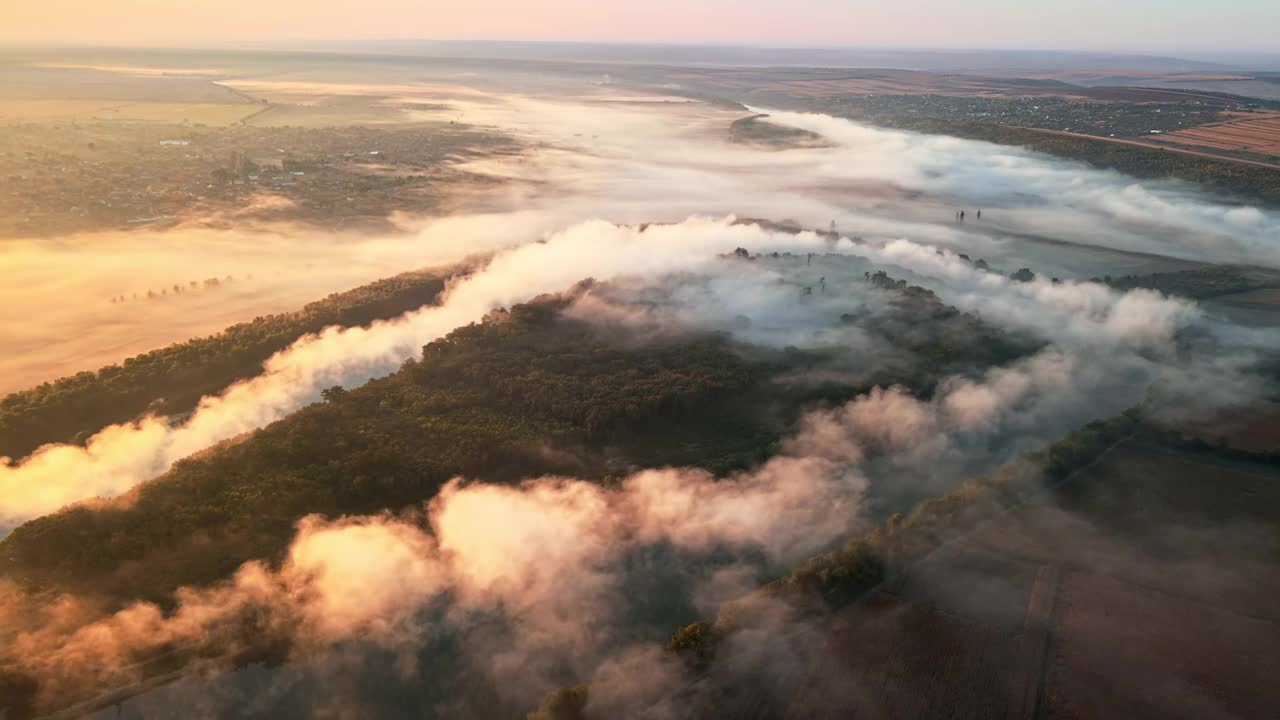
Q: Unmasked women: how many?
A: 0